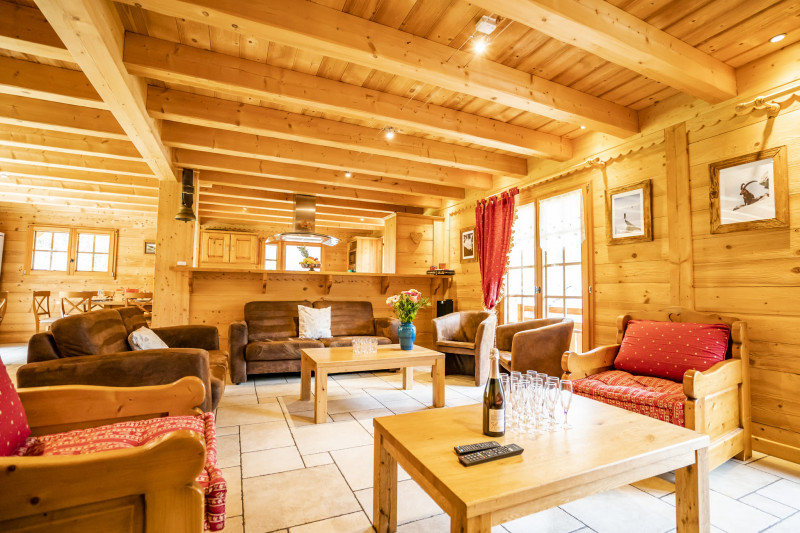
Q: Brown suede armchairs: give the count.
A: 2